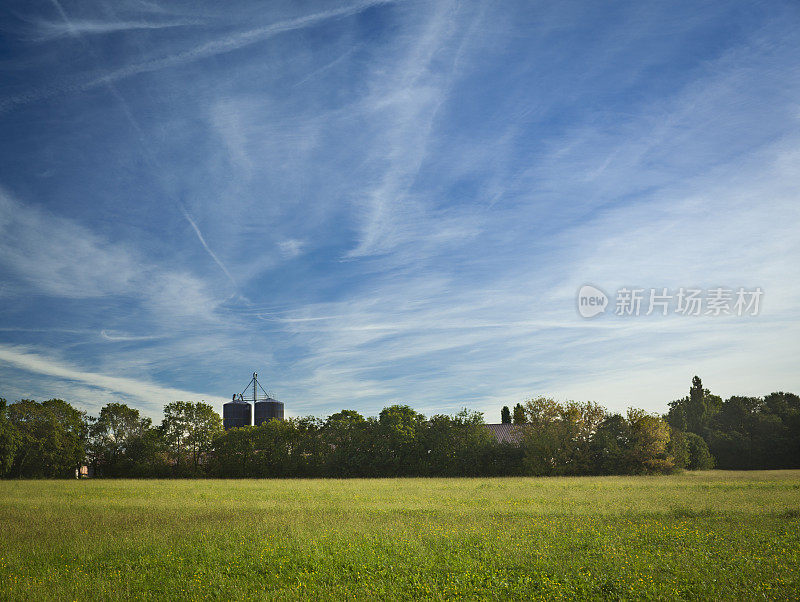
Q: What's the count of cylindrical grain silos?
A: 2